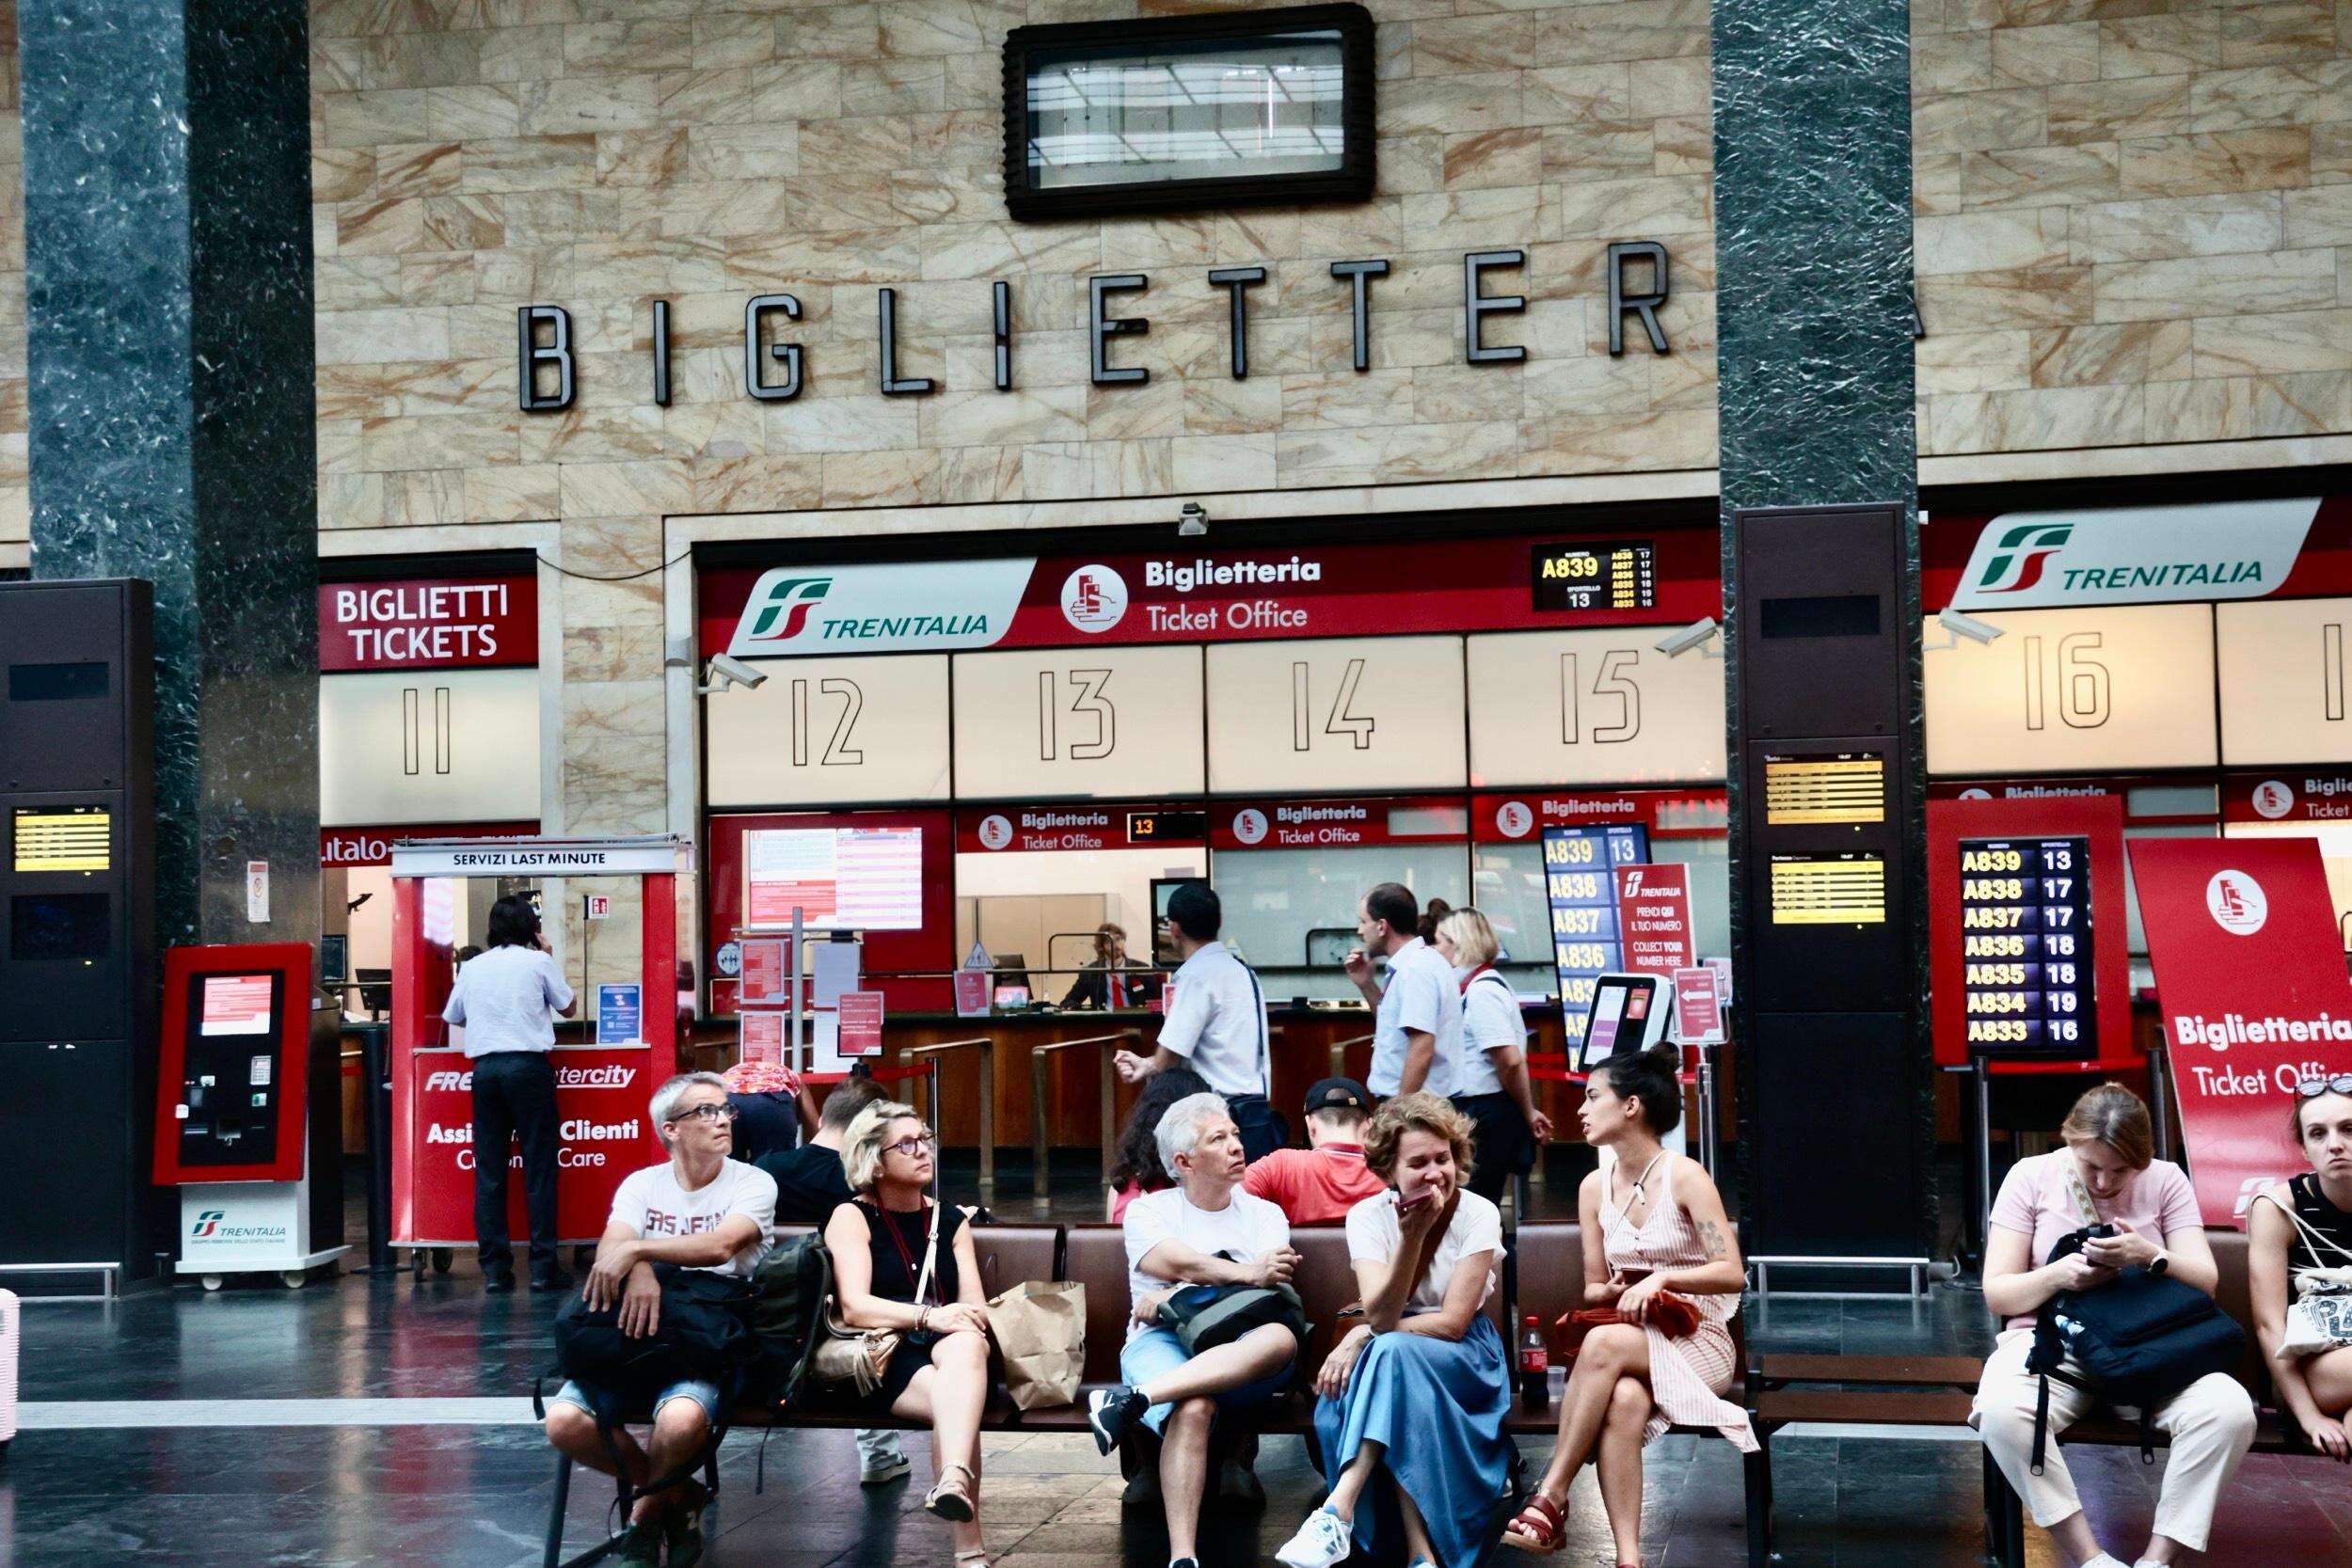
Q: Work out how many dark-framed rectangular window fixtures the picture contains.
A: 1